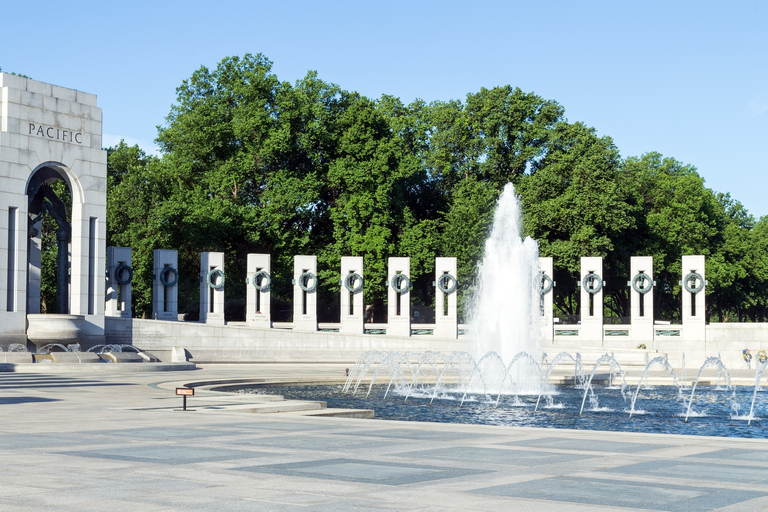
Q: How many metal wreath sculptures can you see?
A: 12